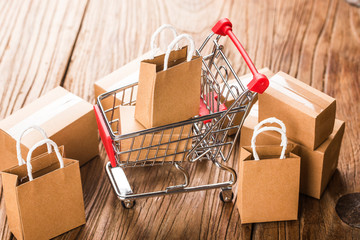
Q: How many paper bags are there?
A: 3